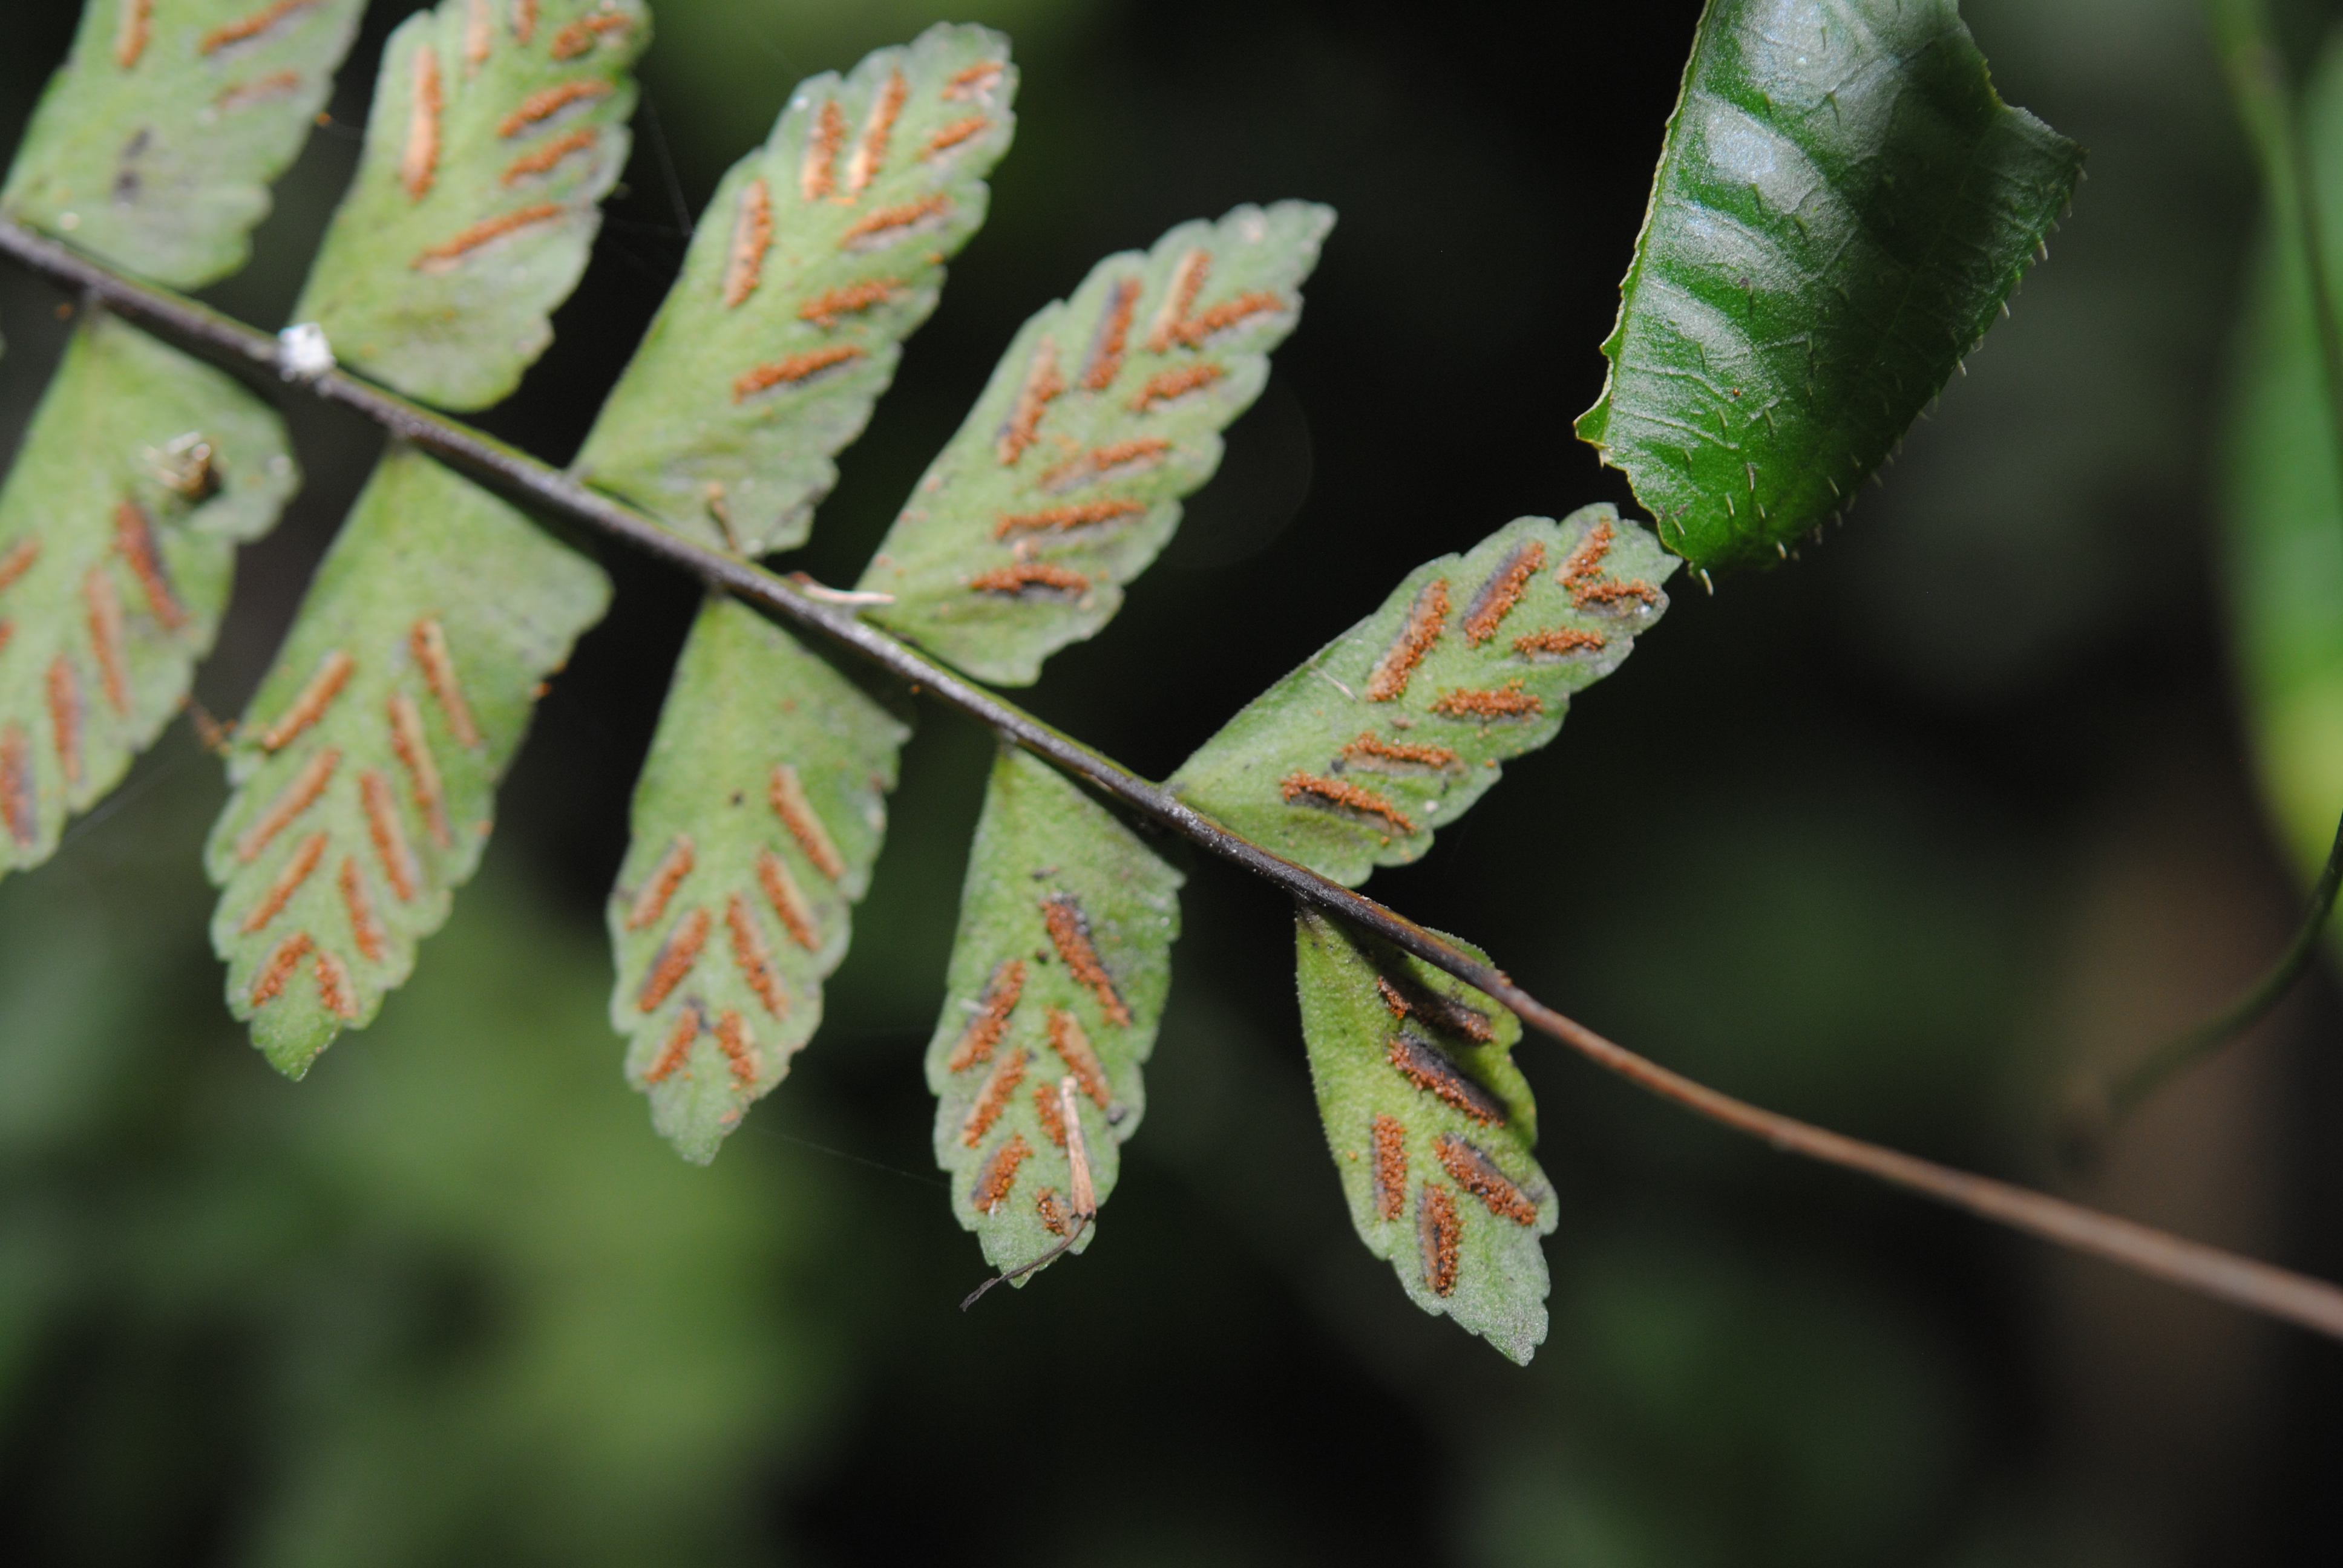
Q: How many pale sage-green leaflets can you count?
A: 10